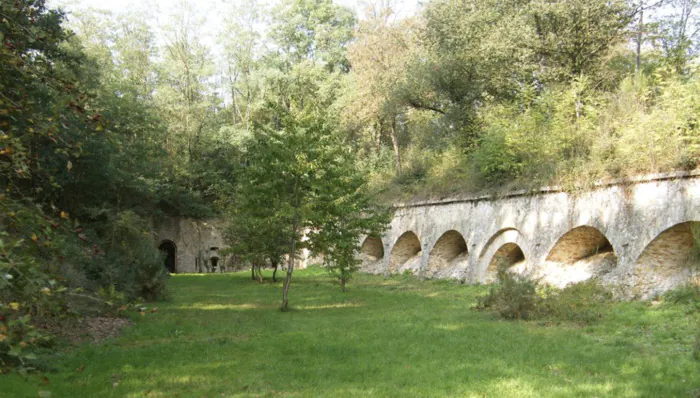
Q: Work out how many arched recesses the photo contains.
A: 6